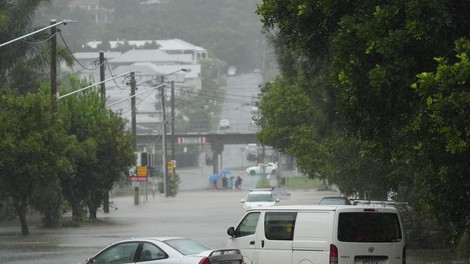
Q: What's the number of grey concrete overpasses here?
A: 1